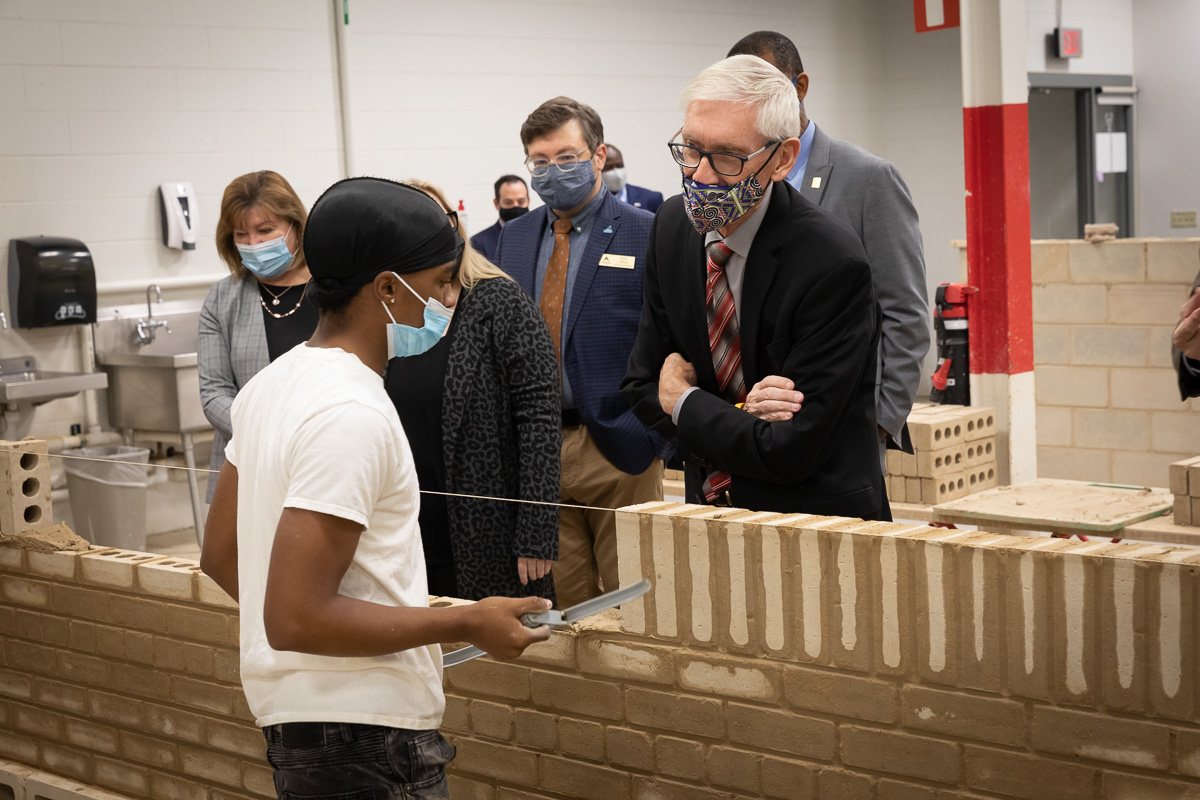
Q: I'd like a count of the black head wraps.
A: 1